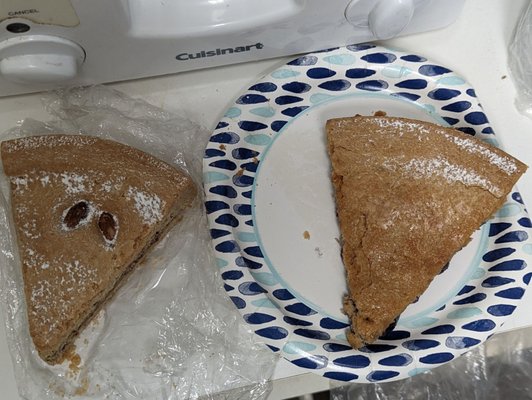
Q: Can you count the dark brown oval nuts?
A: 2